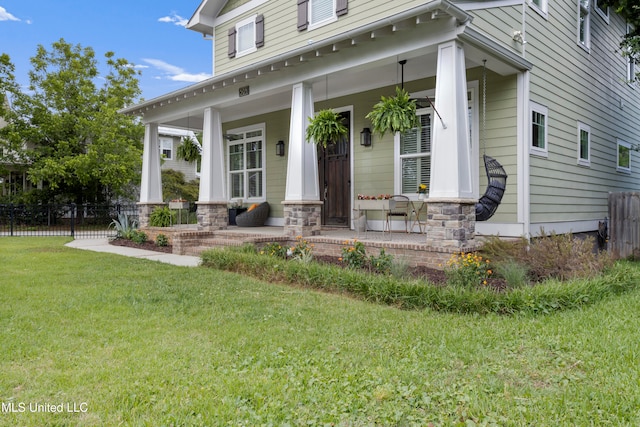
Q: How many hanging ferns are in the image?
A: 3